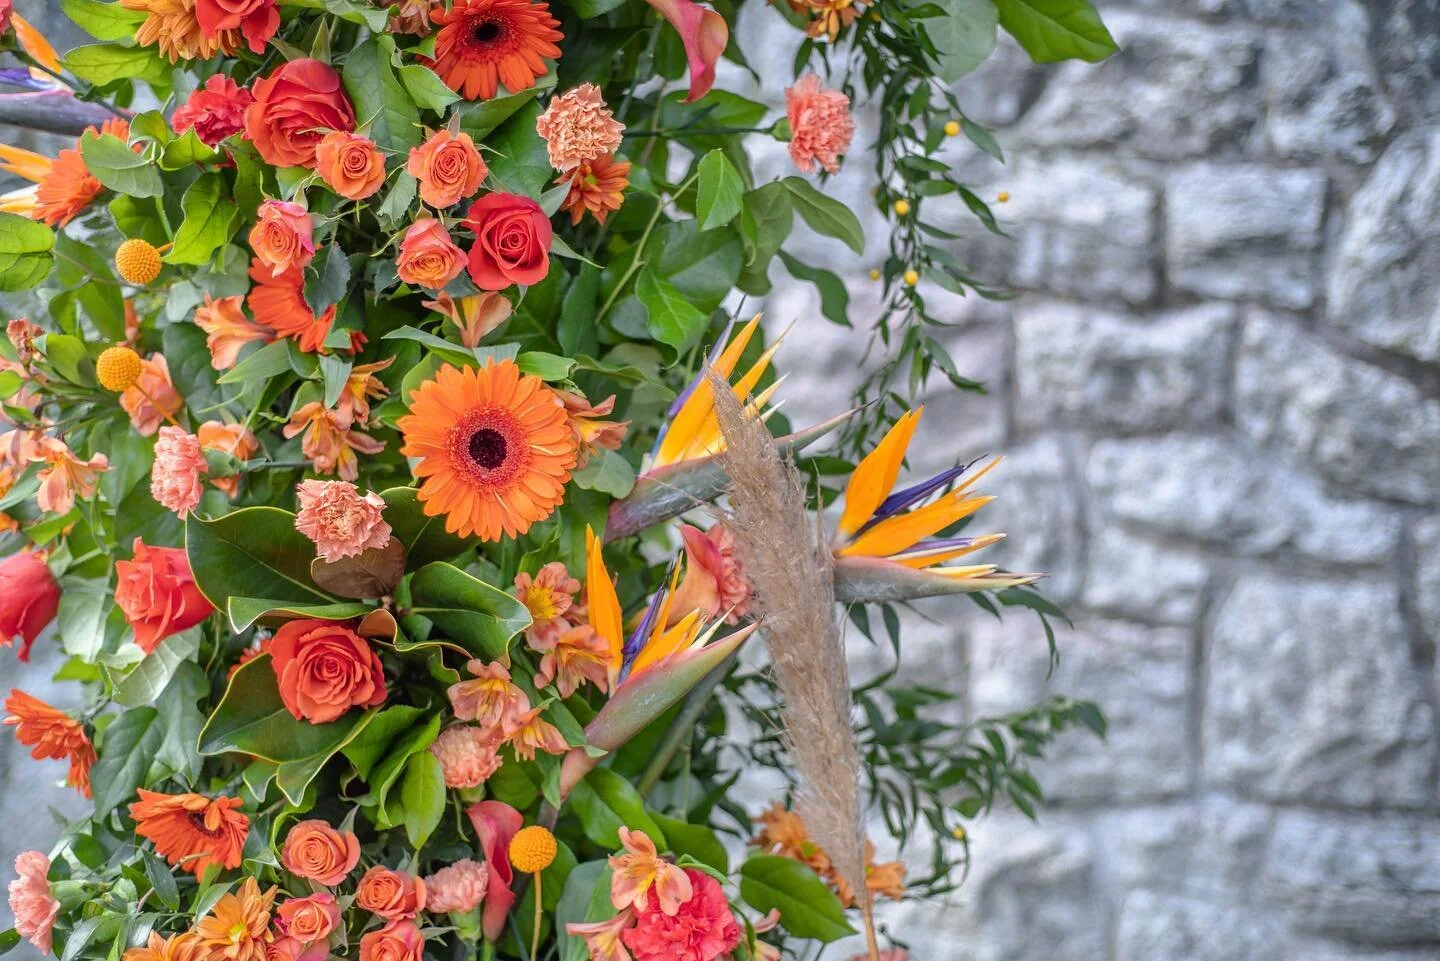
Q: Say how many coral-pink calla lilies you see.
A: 3